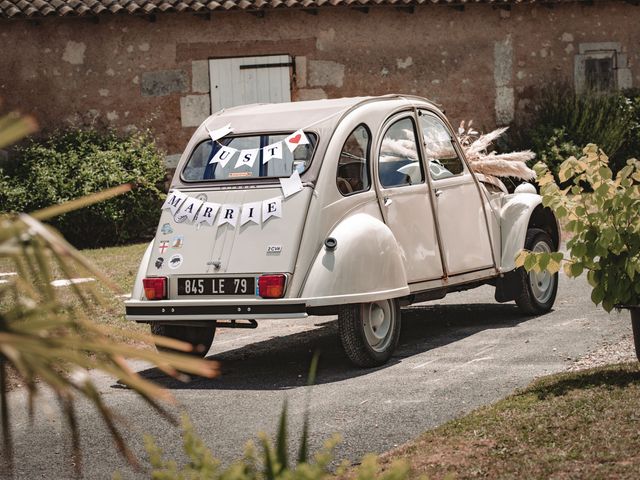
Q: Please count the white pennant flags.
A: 12